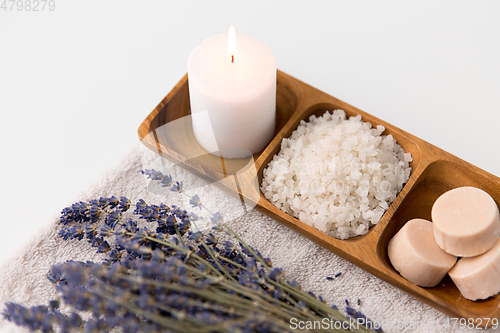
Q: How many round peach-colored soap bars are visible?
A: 3